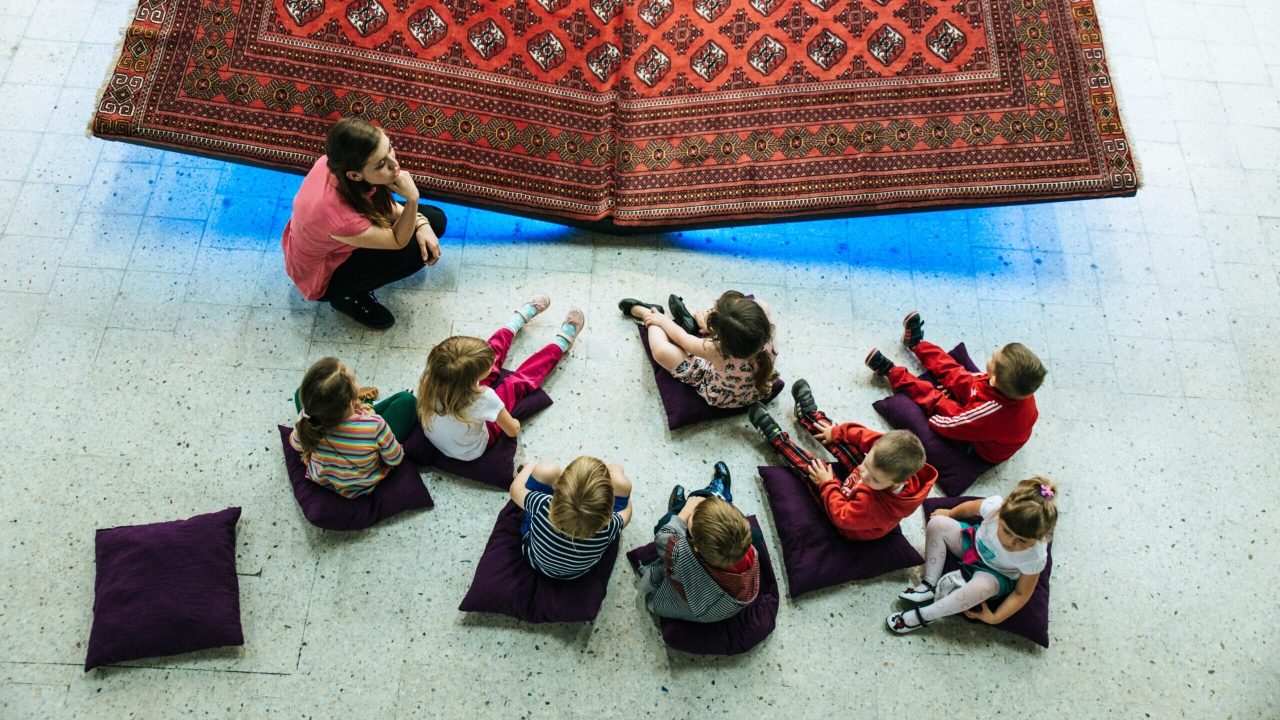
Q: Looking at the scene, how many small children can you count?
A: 8